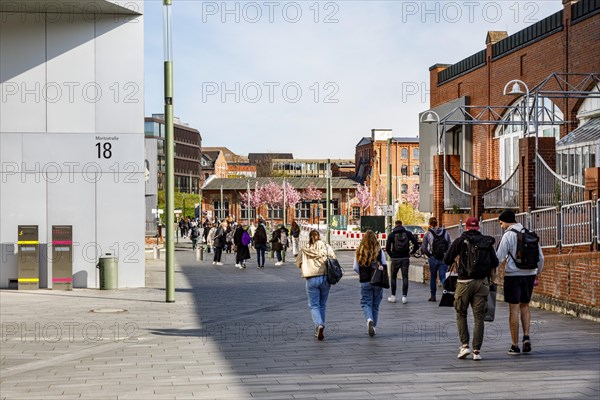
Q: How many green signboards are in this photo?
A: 2